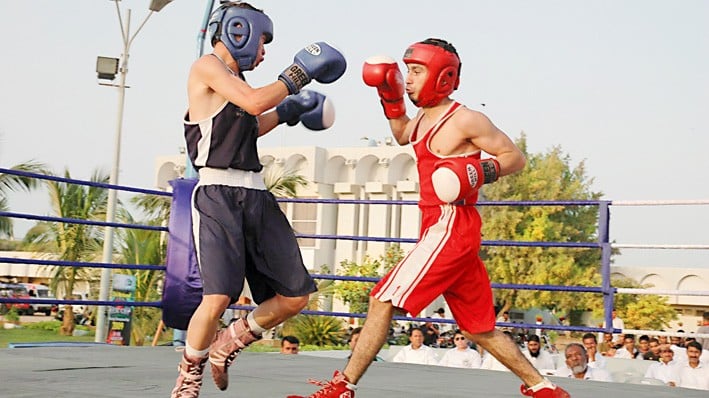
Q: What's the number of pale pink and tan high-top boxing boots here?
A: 2